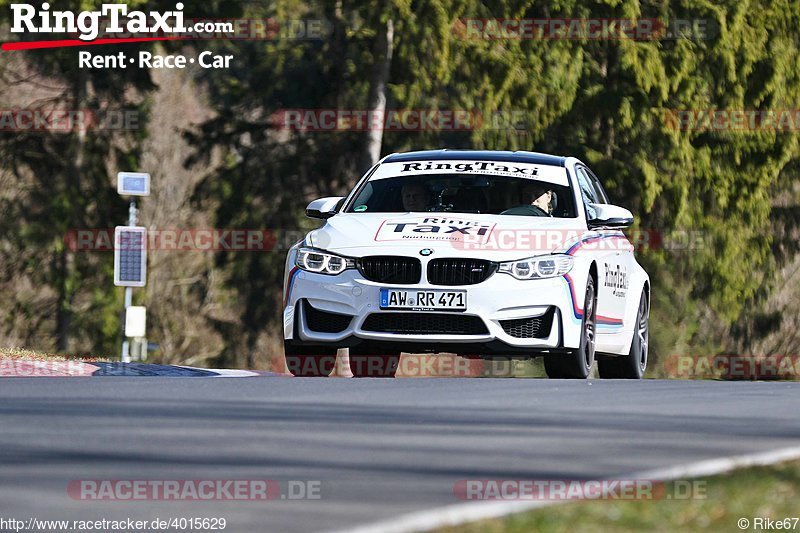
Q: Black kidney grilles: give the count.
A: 2